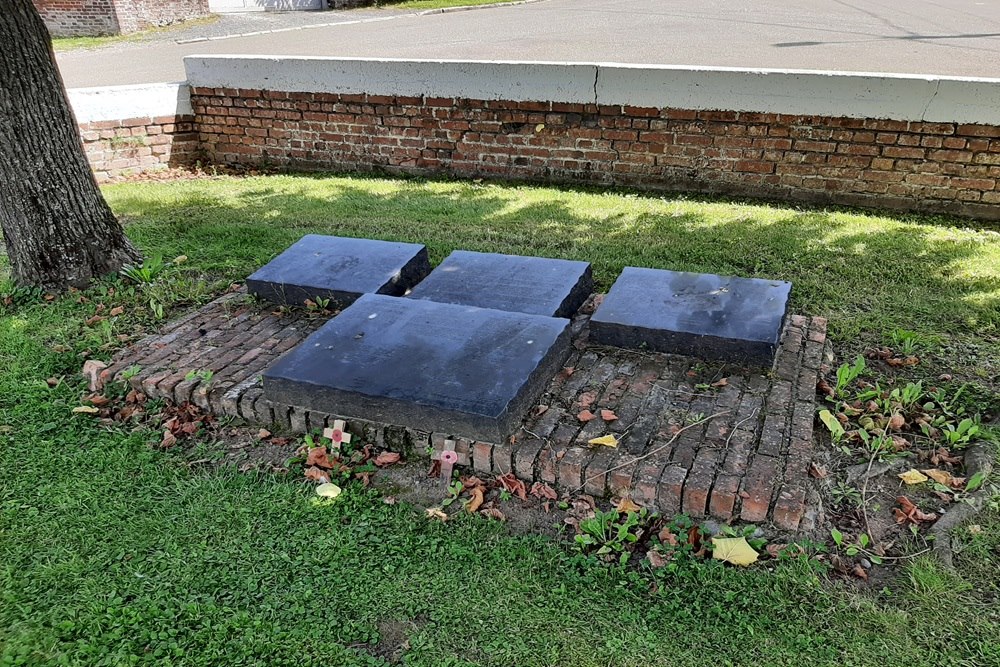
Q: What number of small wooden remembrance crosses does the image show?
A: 2